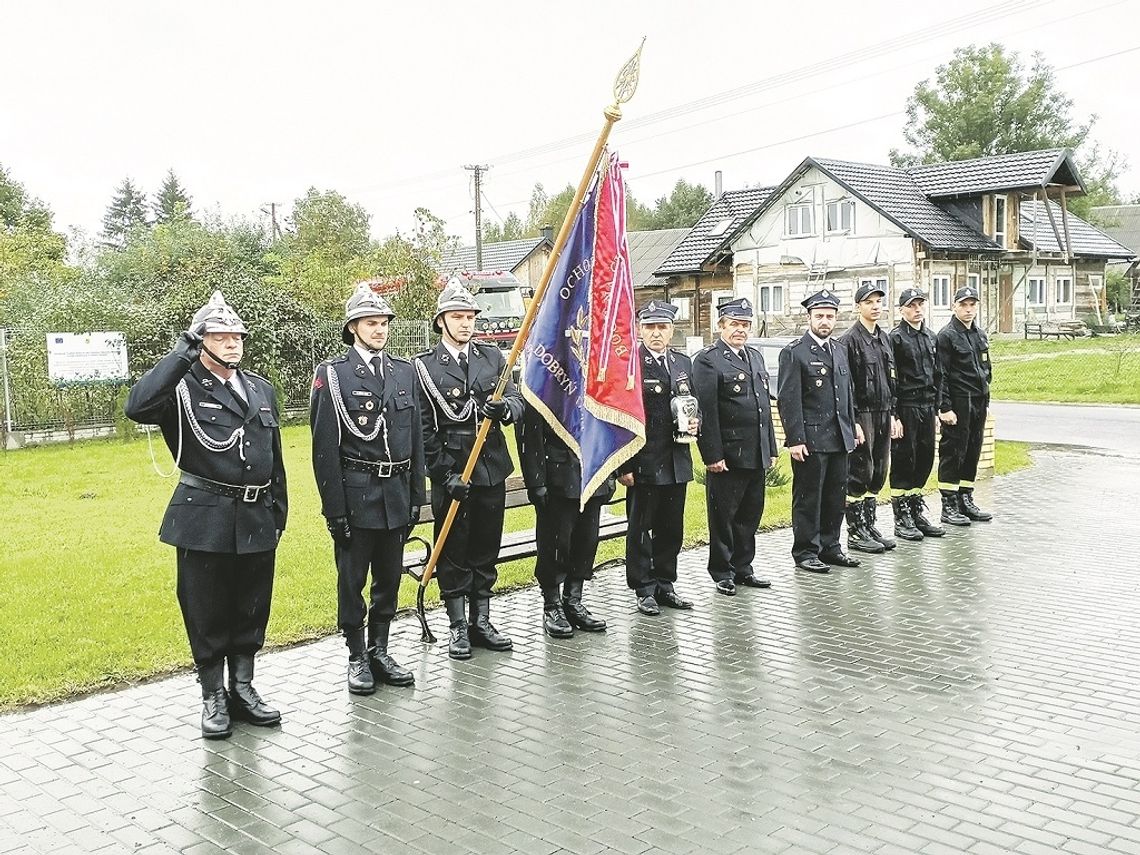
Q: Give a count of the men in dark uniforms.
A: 10